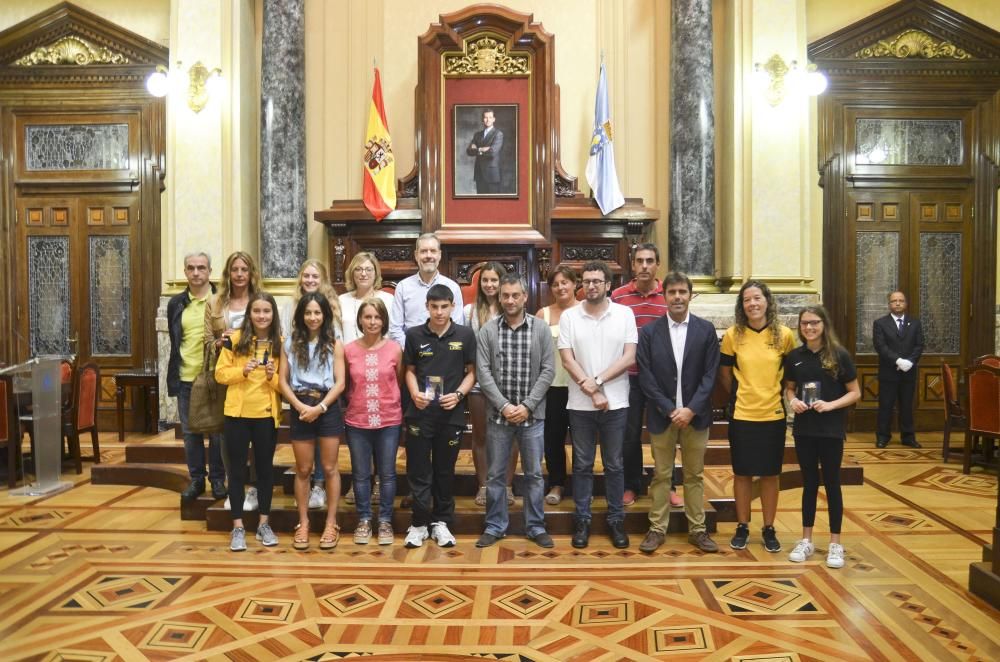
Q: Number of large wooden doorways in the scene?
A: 2